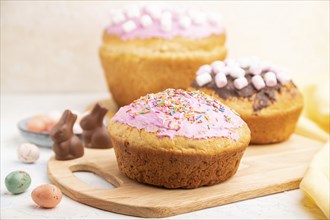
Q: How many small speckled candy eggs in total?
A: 3